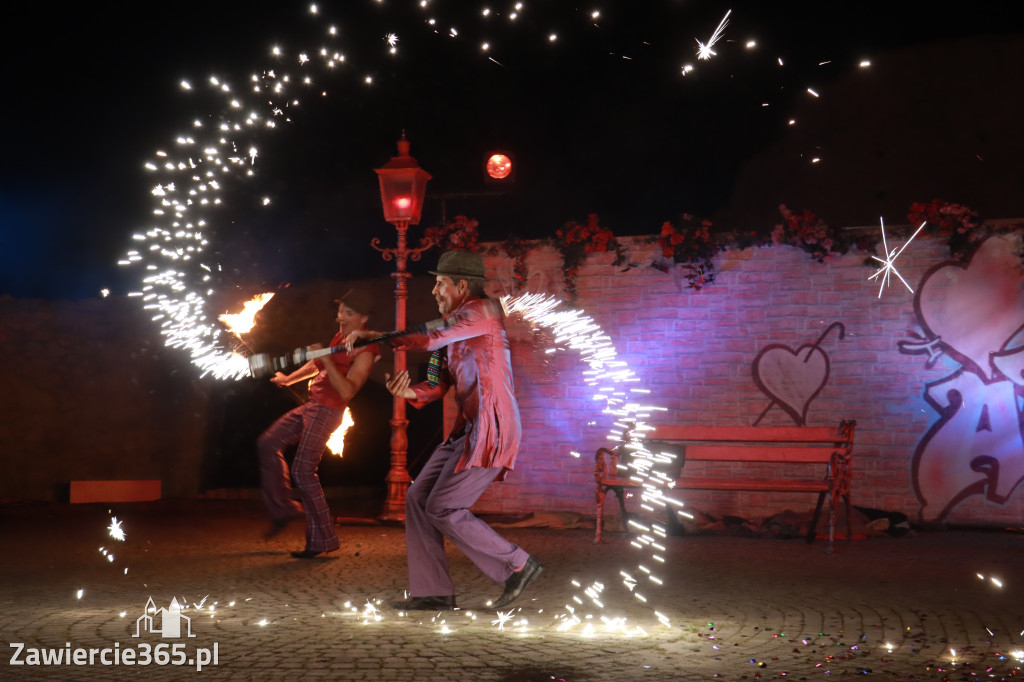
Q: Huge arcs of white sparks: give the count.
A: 2